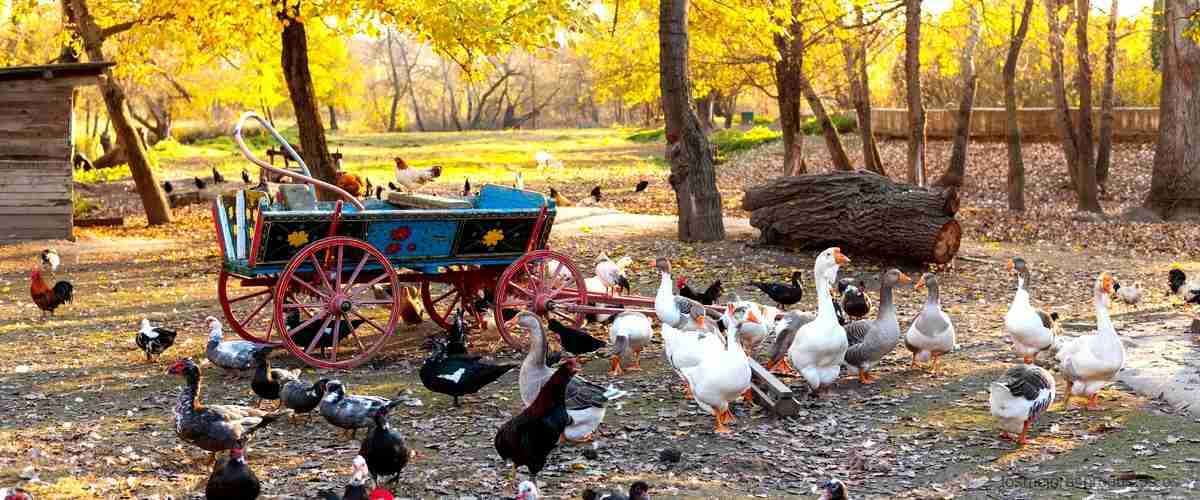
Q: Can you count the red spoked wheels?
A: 4